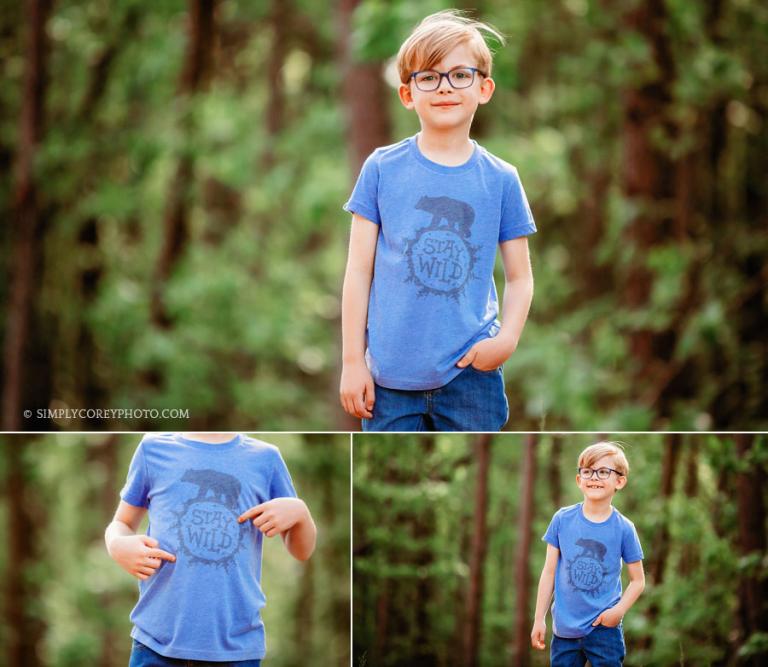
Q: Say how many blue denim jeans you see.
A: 3